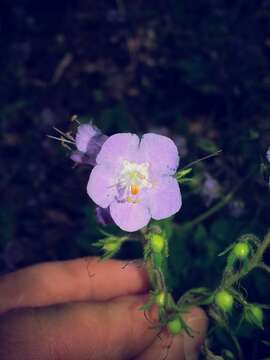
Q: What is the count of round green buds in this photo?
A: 6